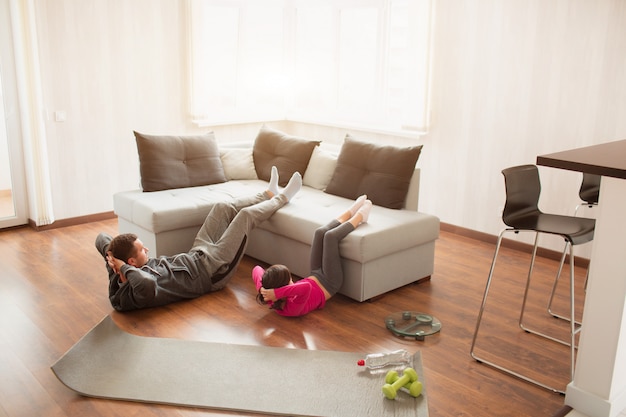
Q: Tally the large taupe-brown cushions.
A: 3